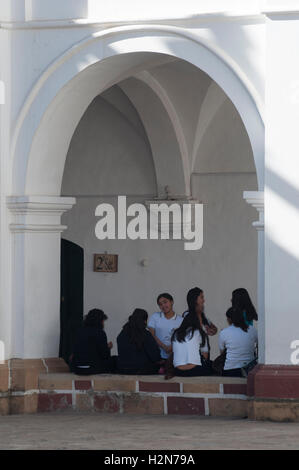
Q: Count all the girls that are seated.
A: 4